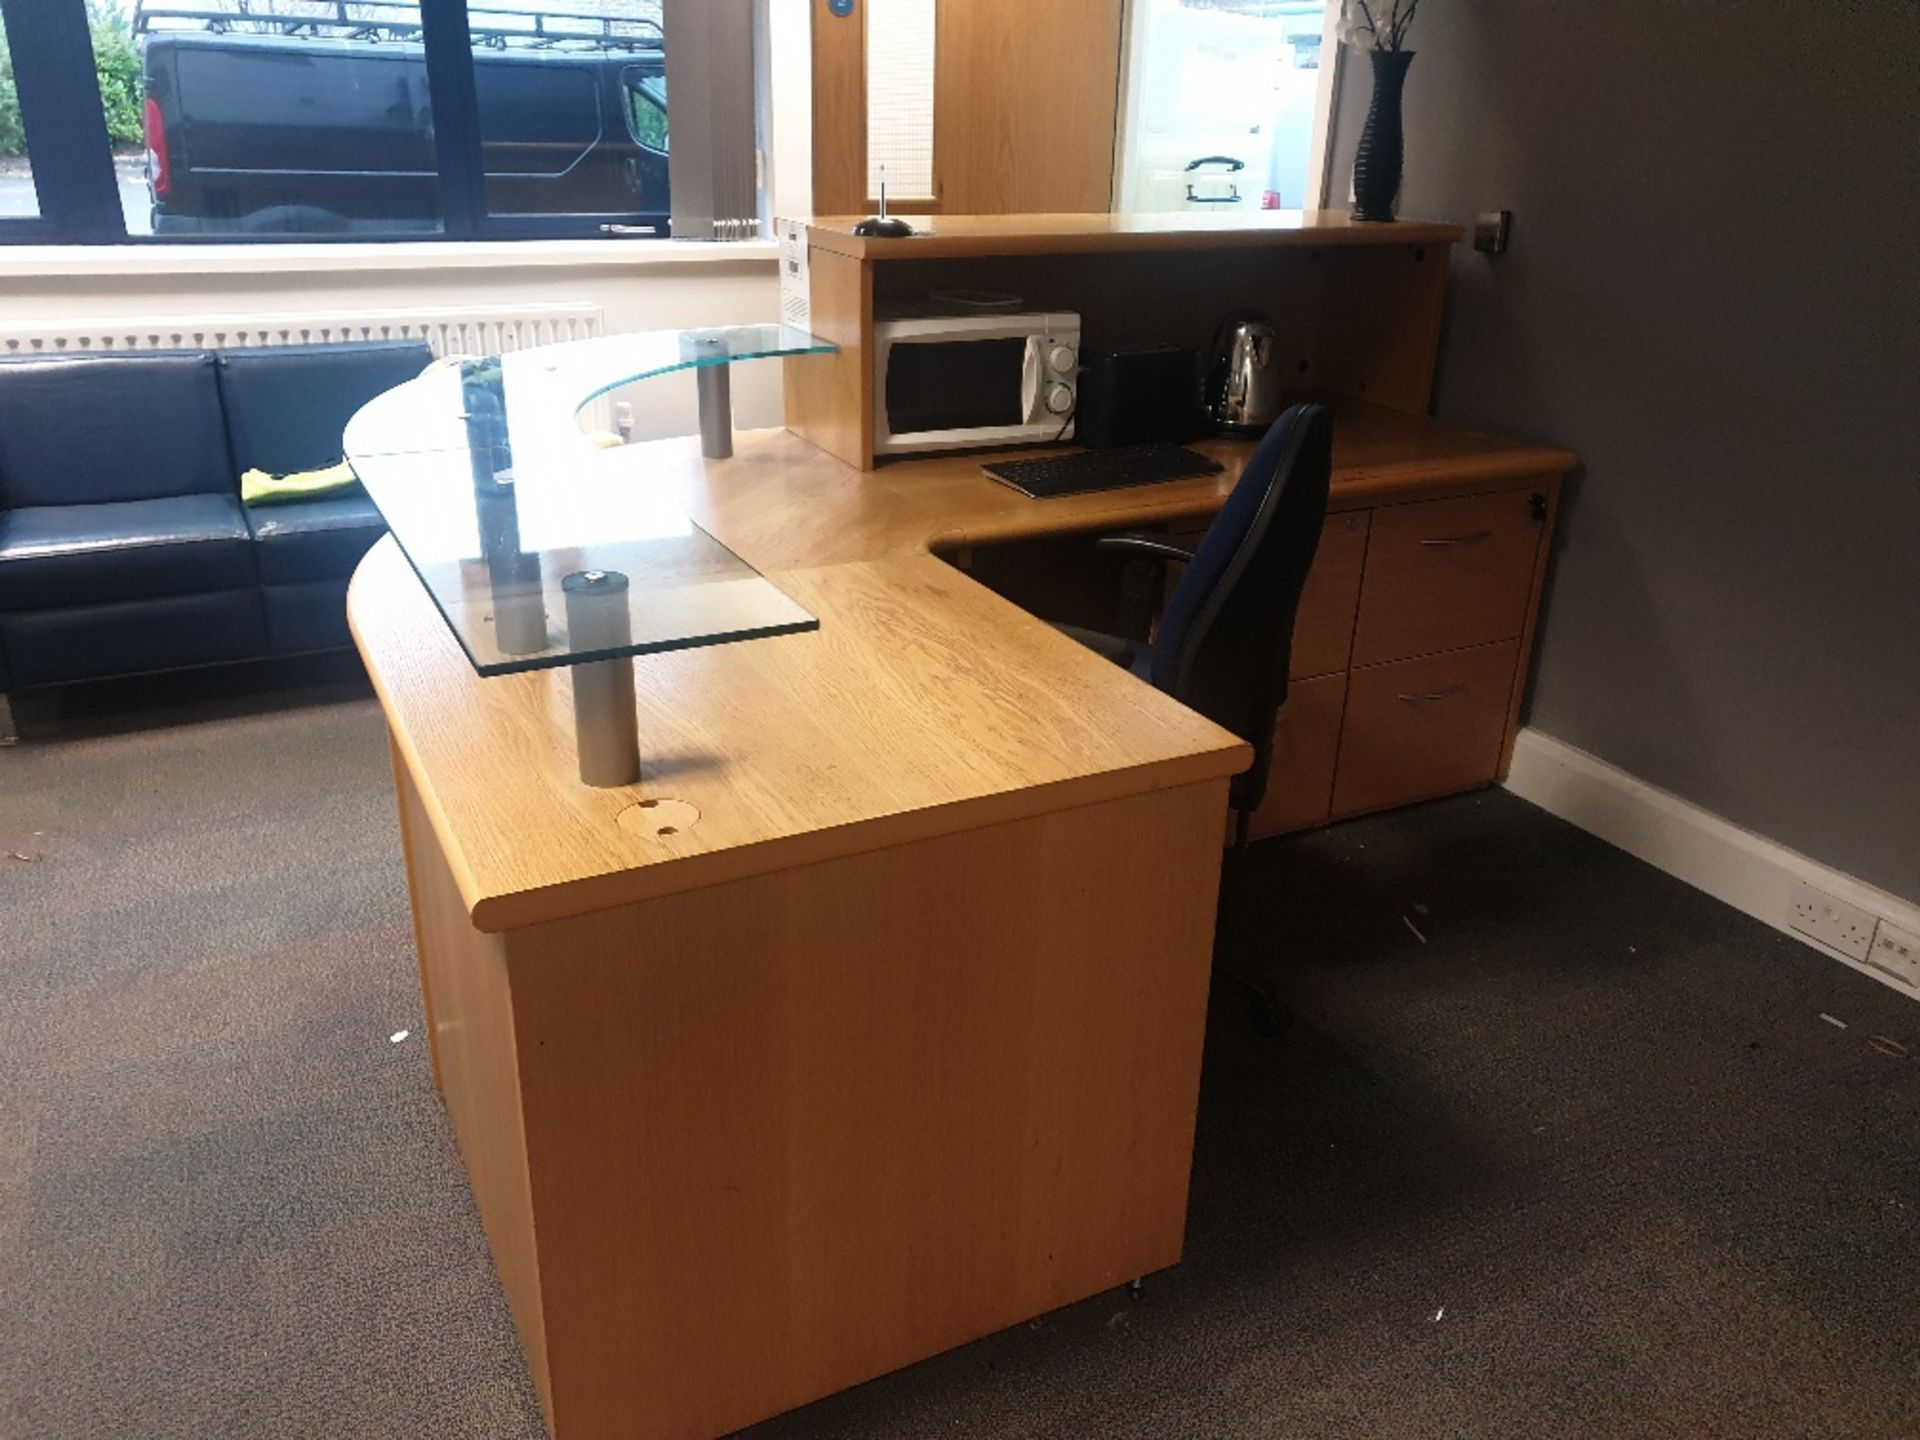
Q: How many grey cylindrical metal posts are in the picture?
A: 3